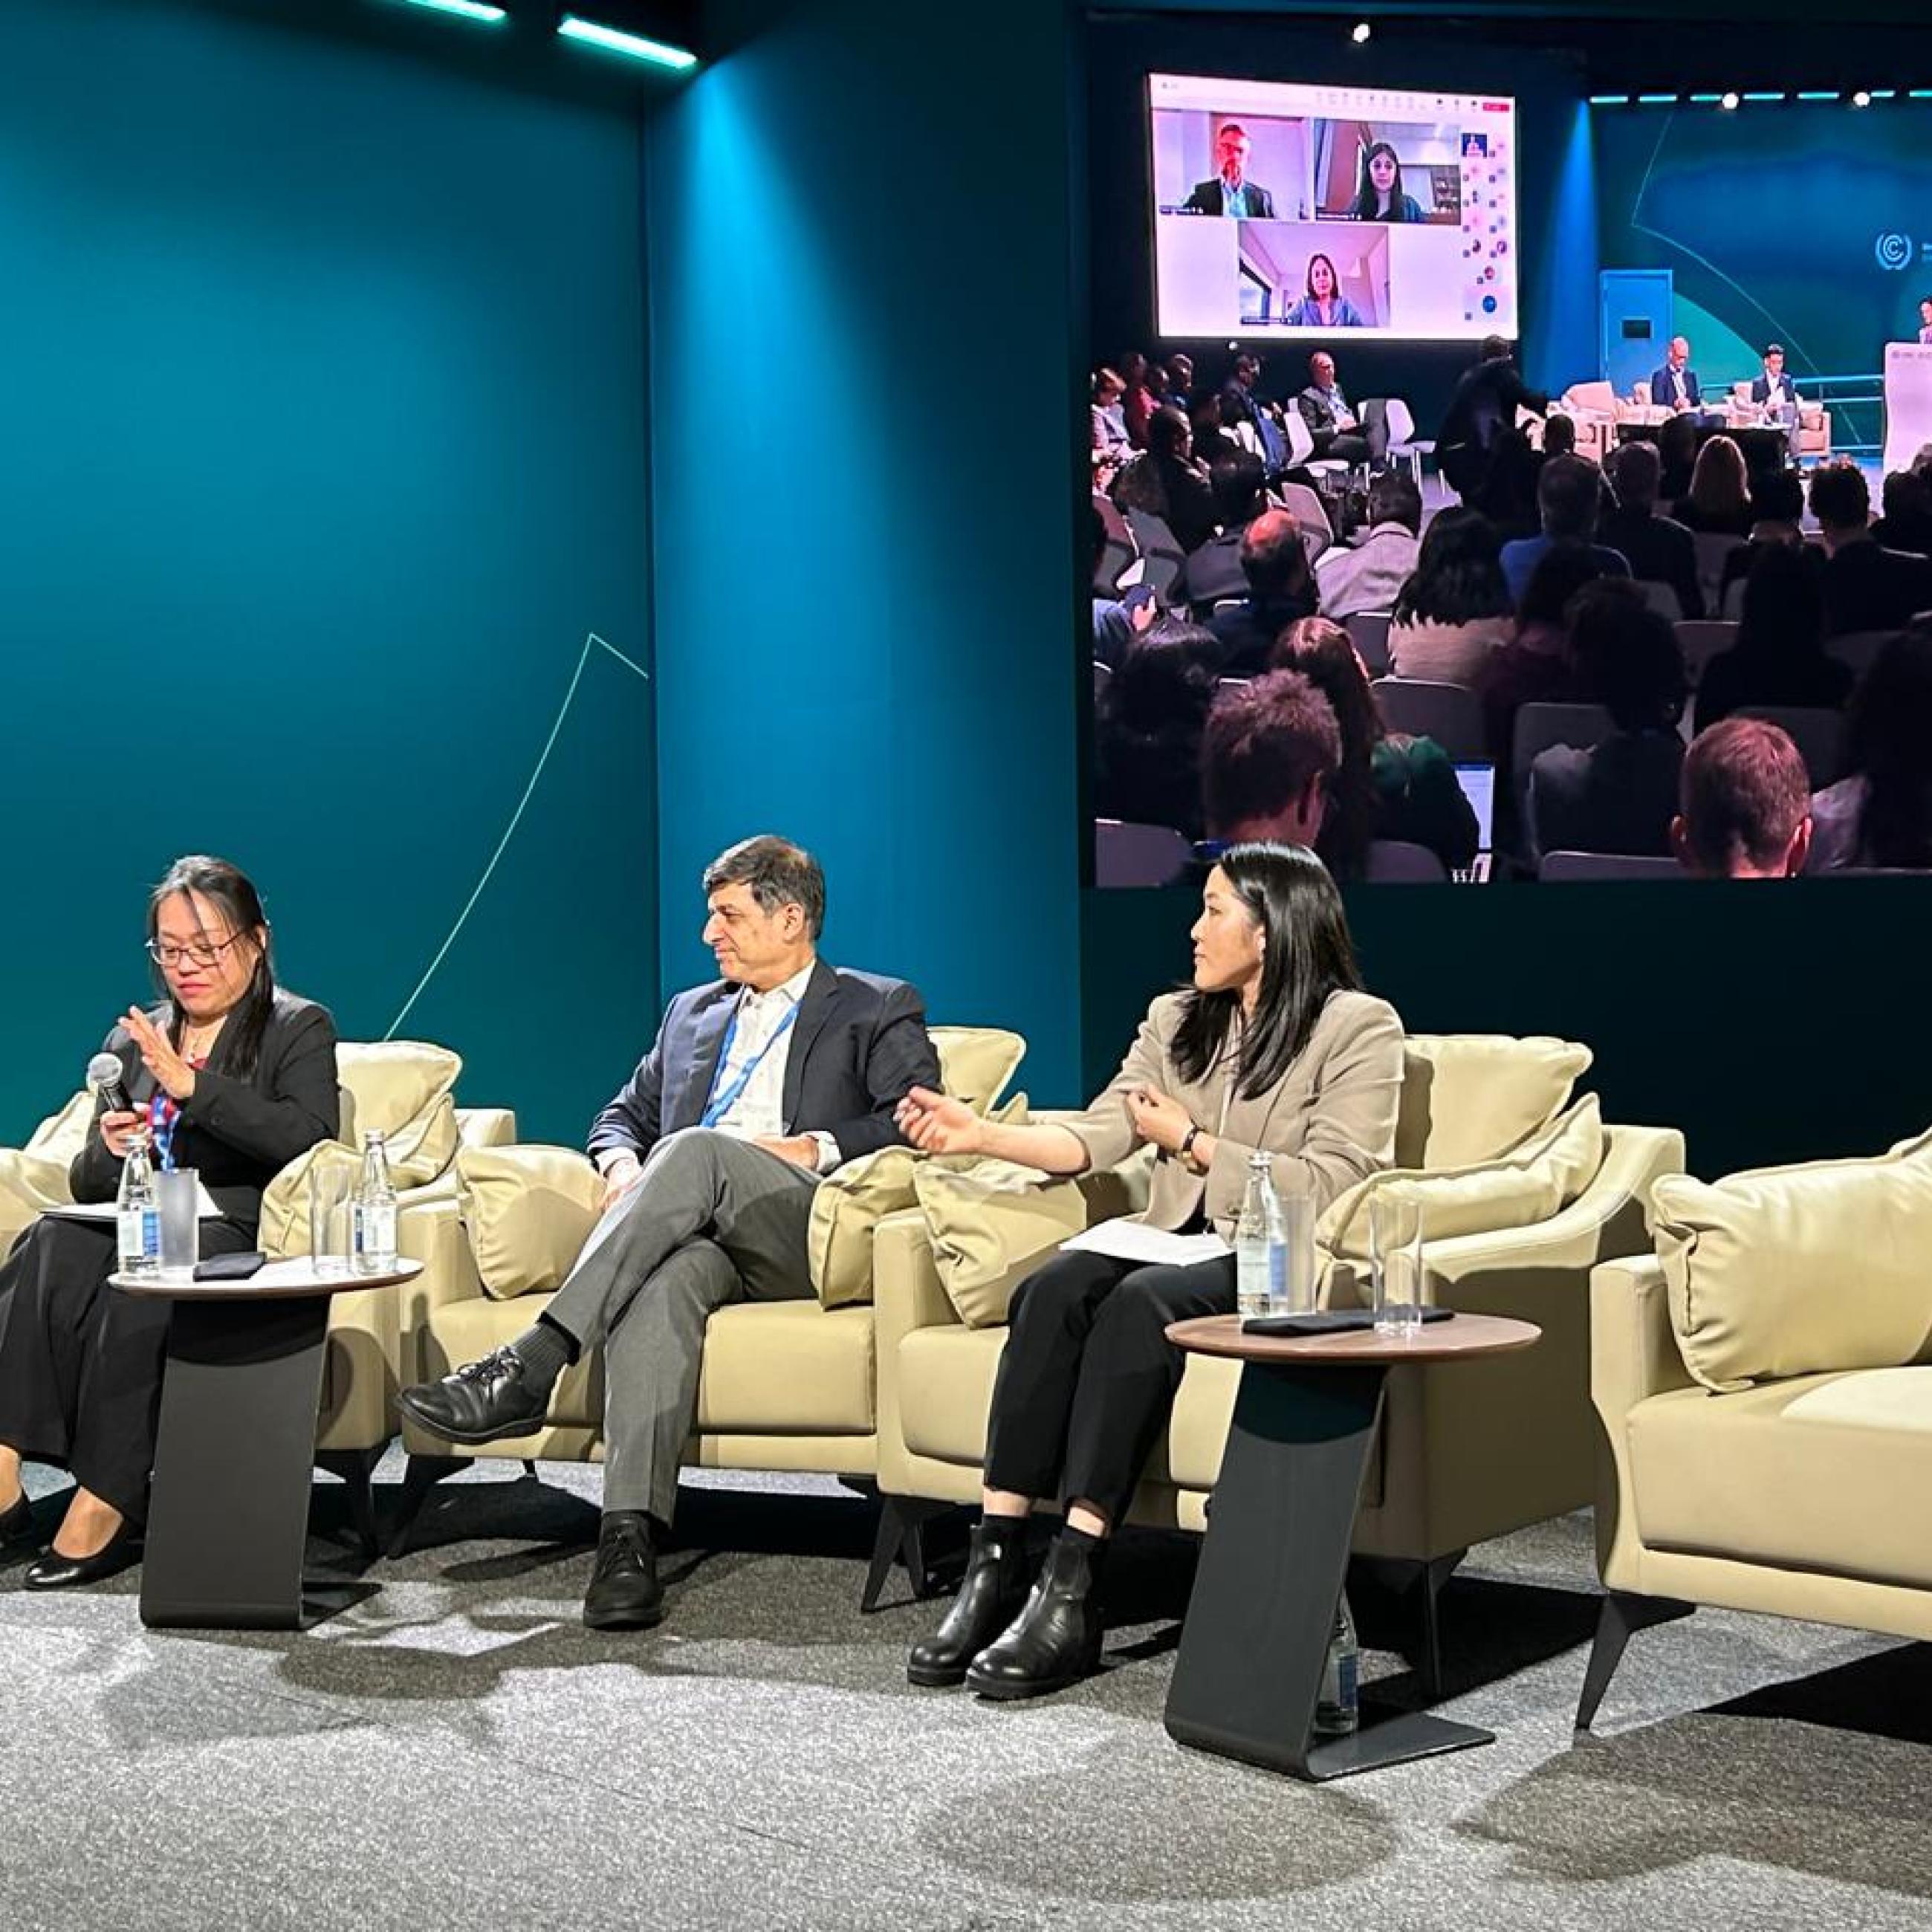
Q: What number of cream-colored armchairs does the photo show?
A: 4